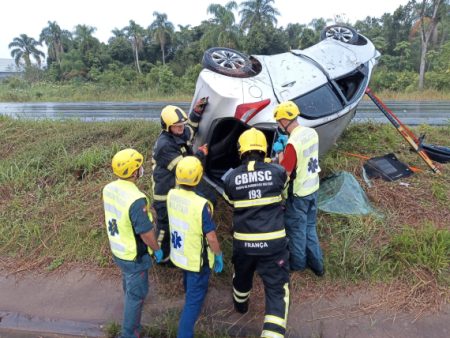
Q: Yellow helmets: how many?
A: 5